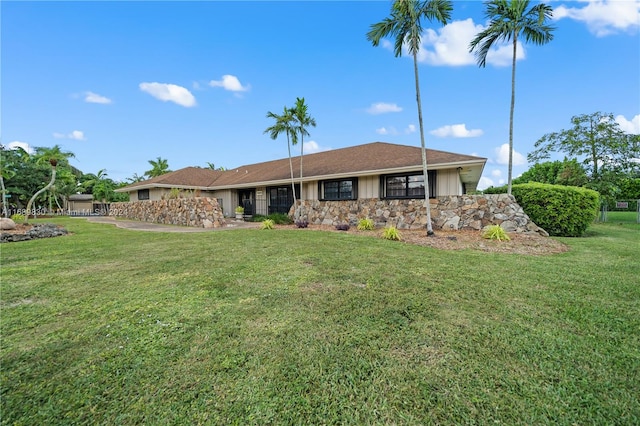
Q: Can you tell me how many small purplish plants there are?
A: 2